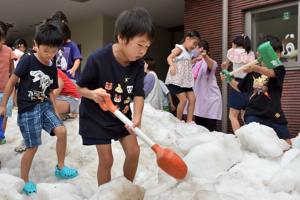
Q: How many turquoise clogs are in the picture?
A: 2